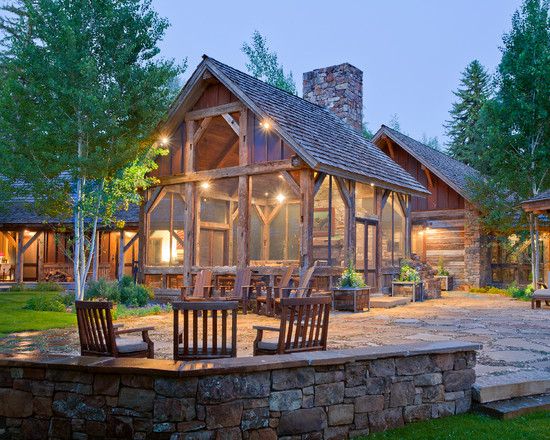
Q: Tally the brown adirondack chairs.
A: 4